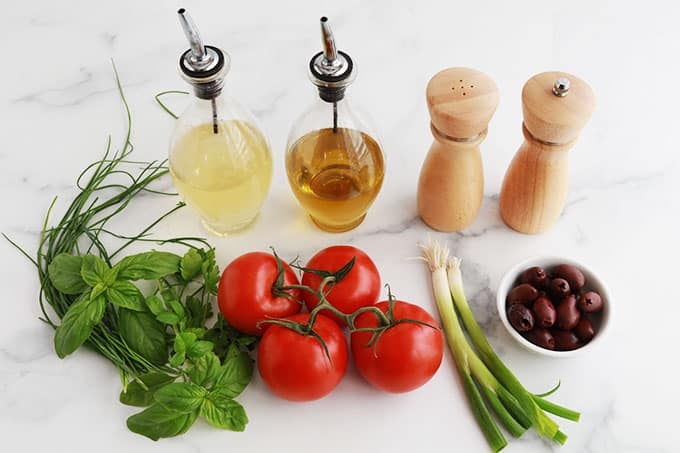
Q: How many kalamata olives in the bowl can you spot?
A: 11